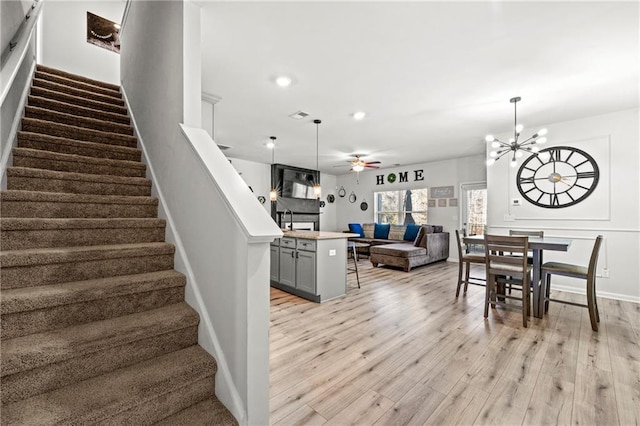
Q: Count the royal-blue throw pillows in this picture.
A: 3